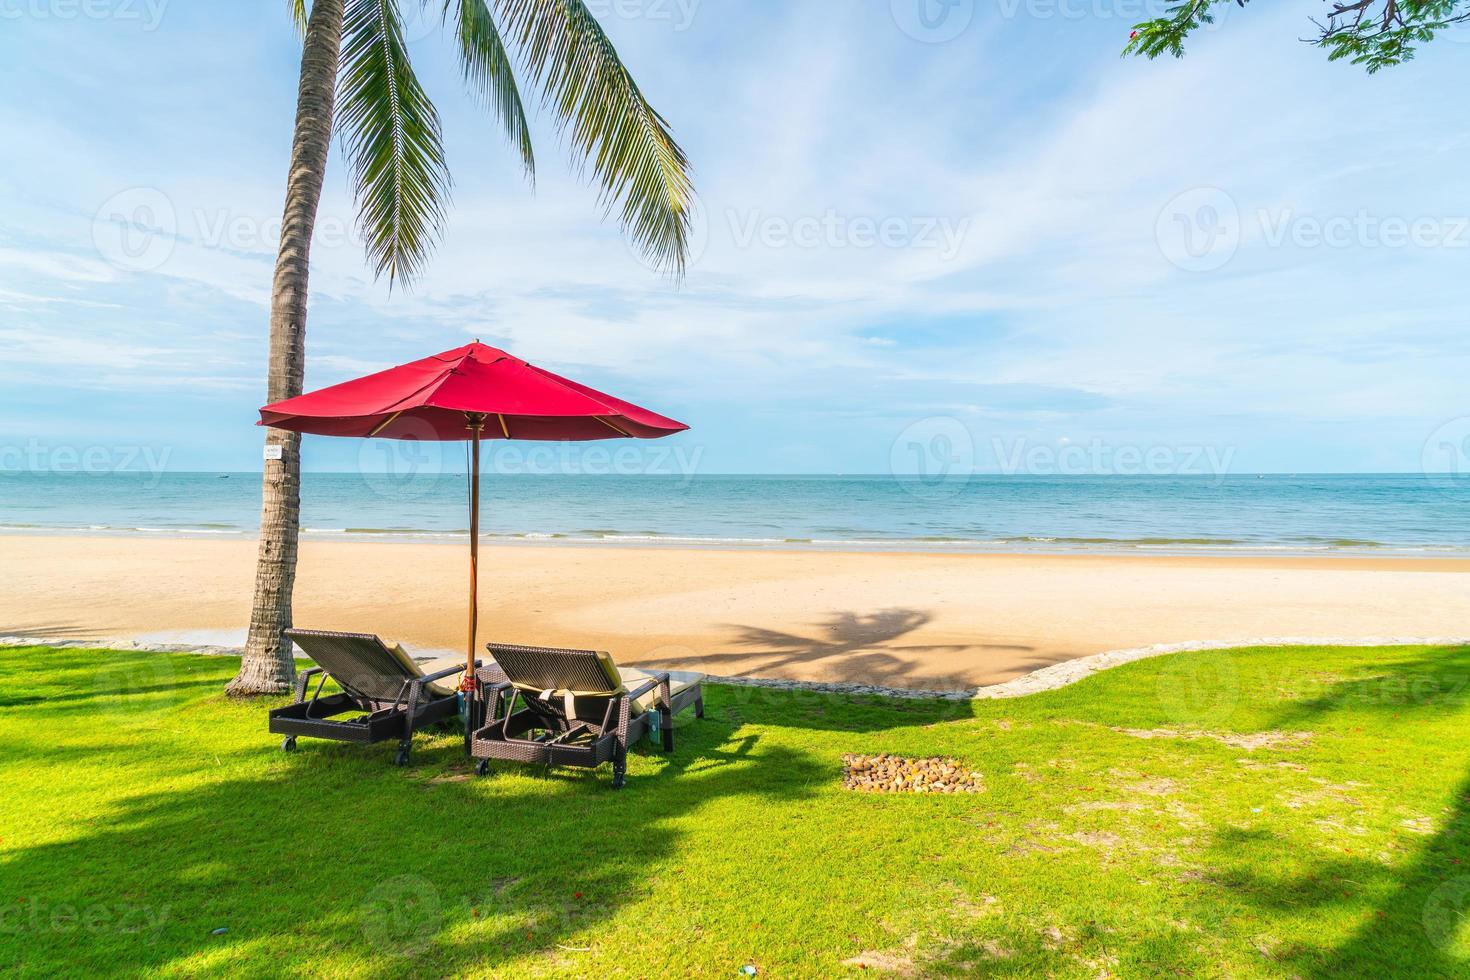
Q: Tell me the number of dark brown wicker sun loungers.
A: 2